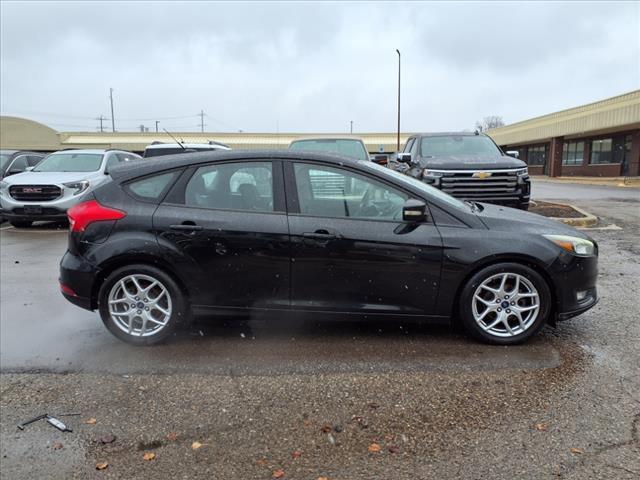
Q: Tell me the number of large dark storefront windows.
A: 3